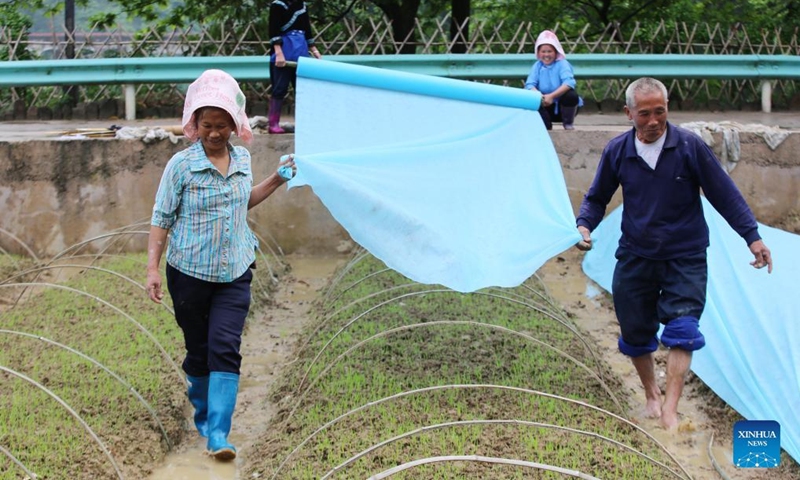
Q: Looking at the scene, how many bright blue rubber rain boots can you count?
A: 2